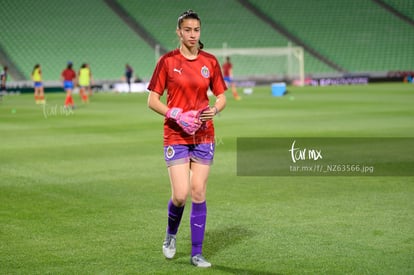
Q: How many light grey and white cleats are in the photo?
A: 2